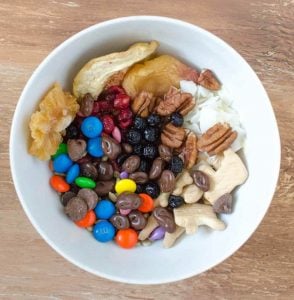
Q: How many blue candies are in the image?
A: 6